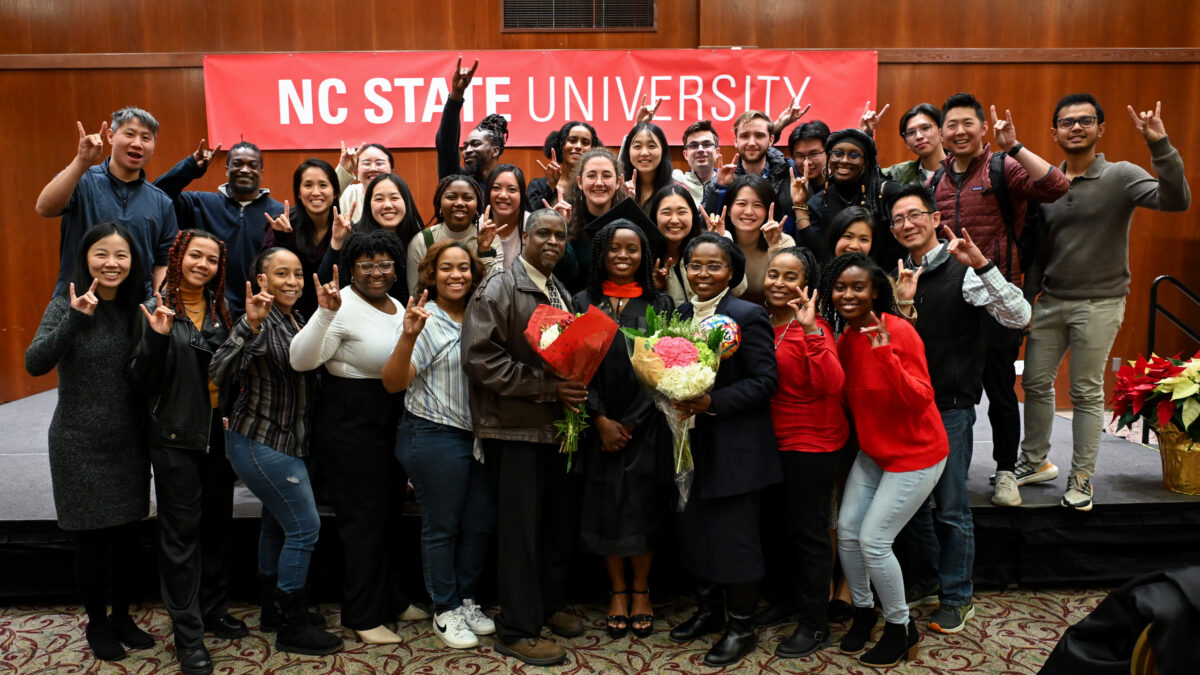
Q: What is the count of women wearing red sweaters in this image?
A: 2